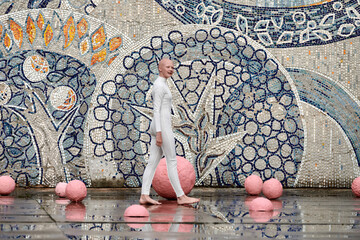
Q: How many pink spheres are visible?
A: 9